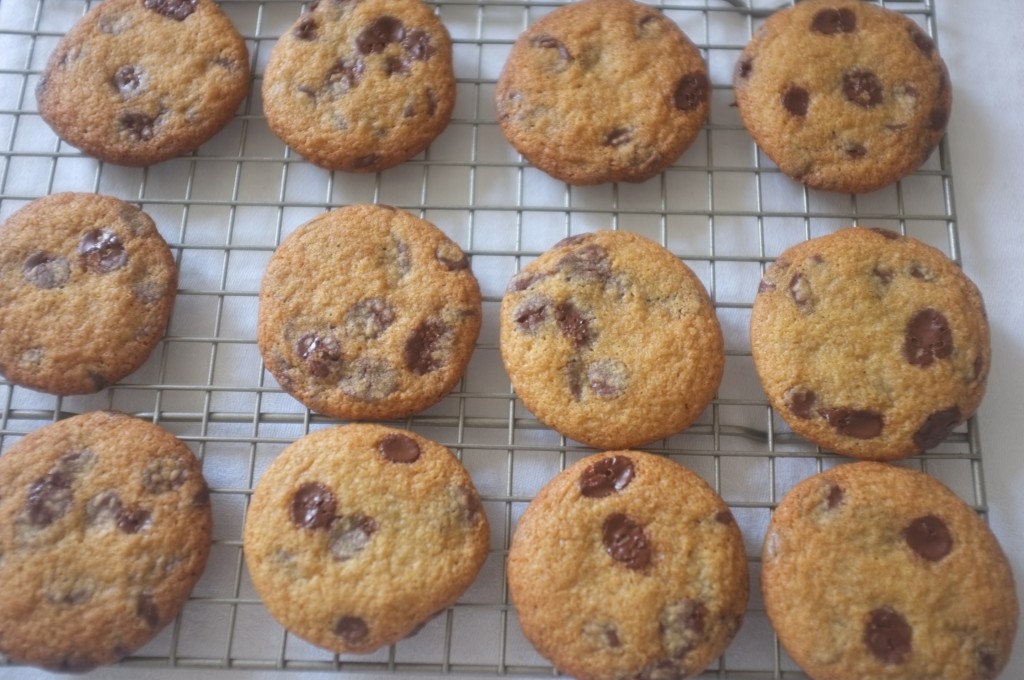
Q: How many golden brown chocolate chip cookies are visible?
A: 12